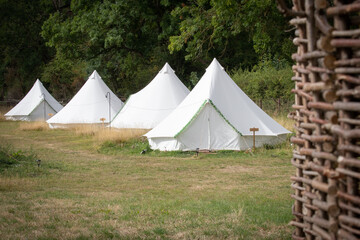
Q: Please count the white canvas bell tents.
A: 4